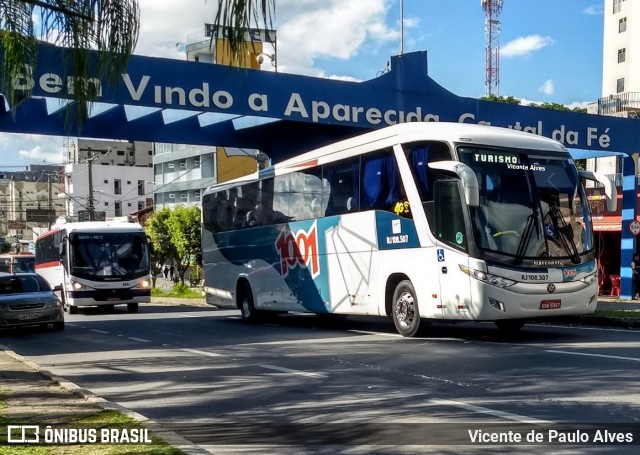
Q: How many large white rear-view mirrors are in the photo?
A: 2